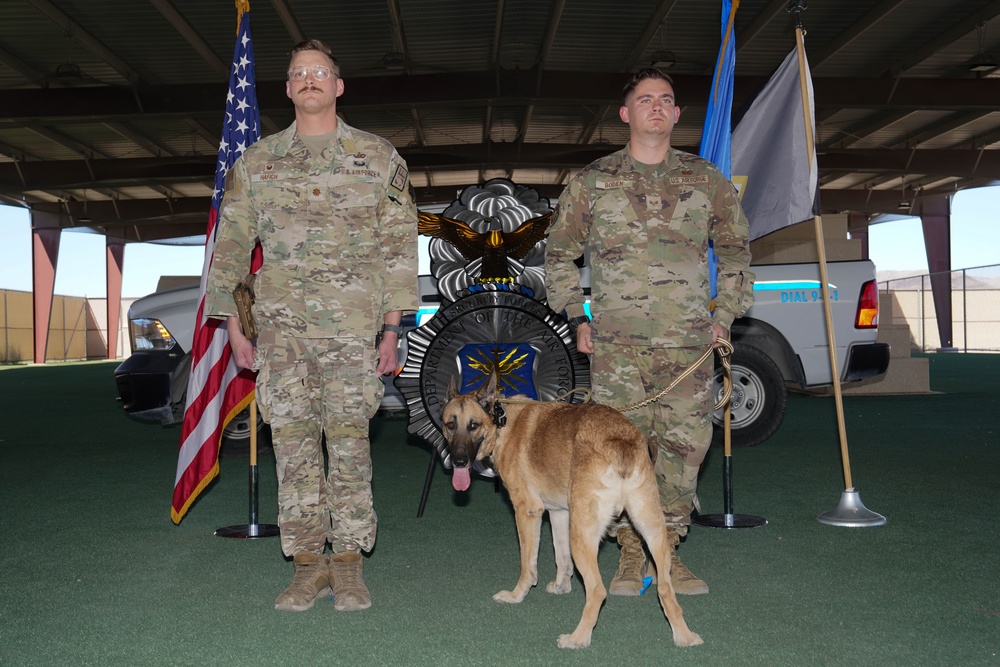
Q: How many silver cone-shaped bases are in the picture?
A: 1